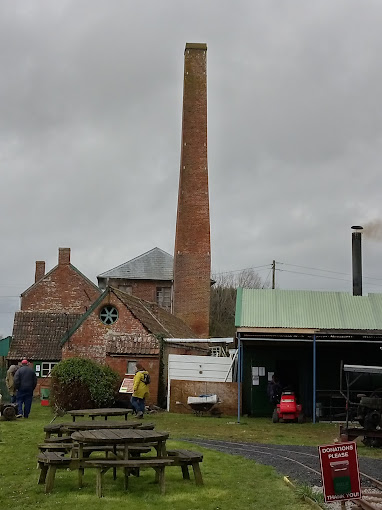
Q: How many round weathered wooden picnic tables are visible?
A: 3